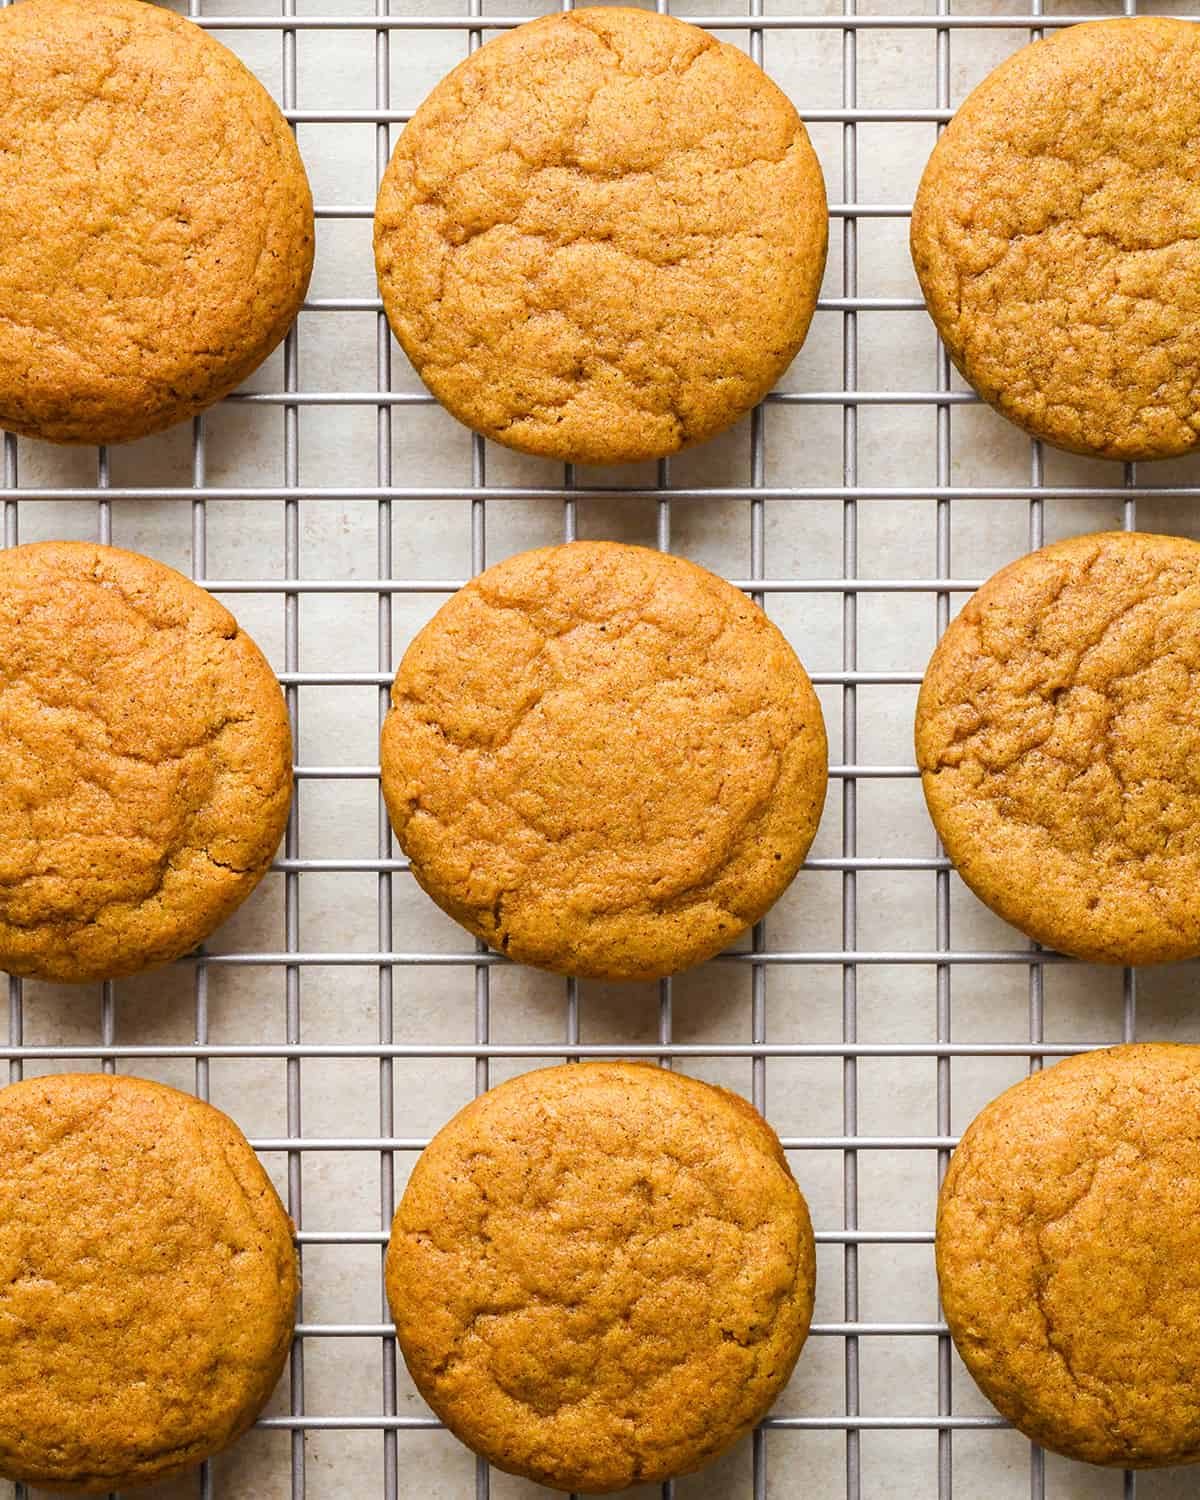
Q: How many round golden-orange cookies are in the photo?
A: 9